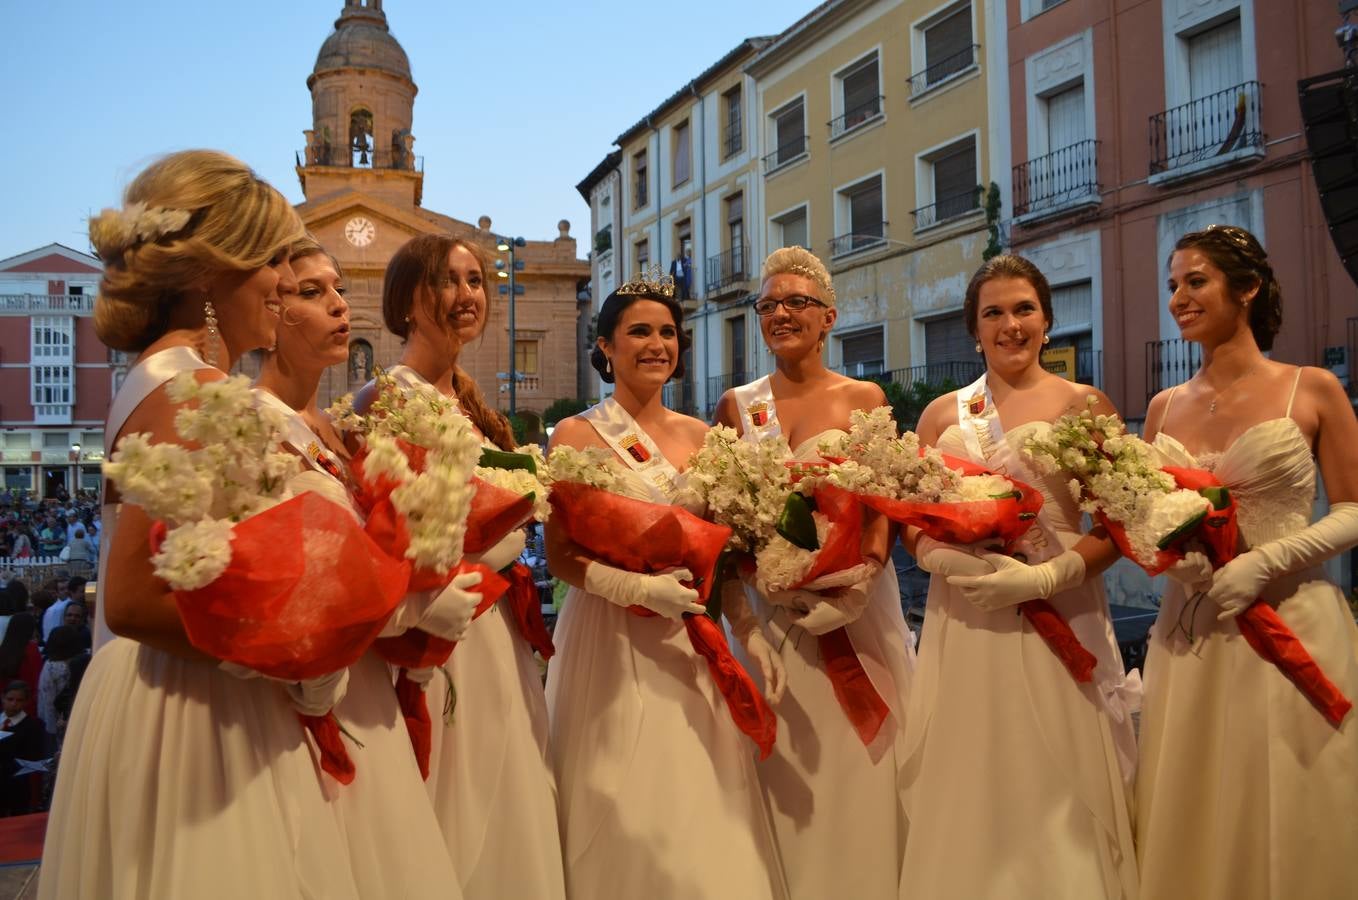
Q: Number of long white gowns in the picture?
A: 7